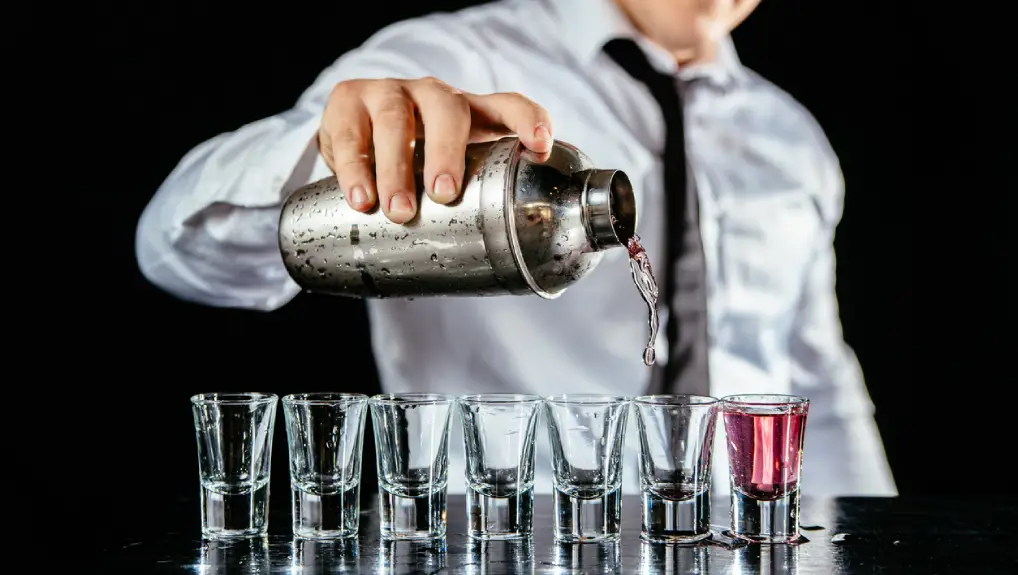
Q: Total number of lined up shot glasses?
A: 7